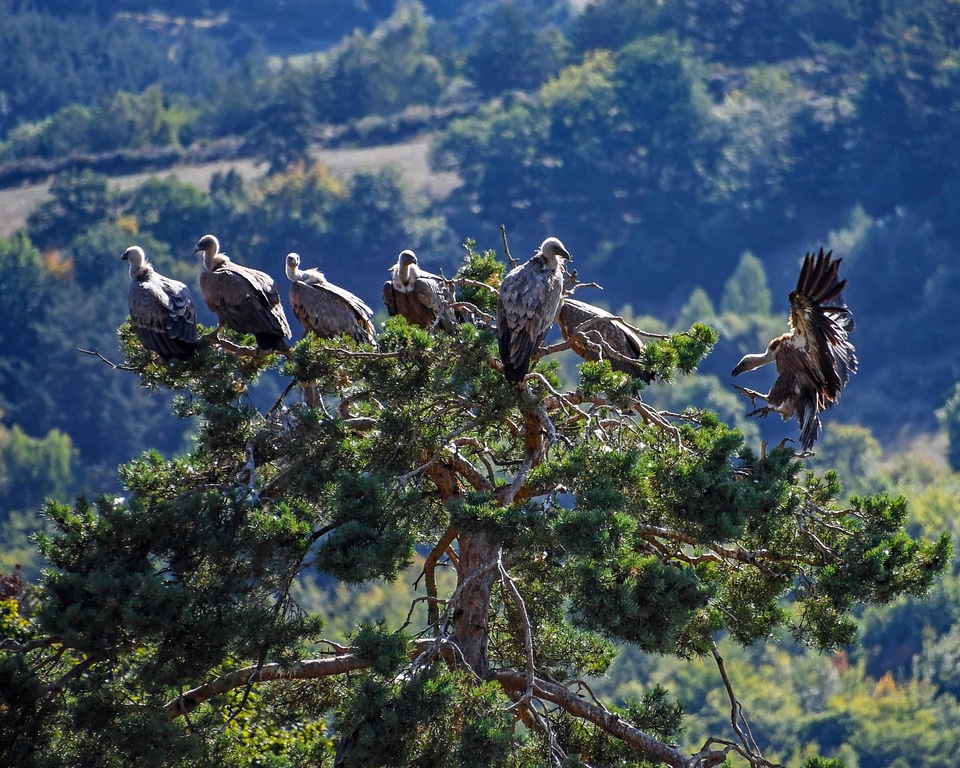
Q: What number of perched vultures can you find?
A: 6